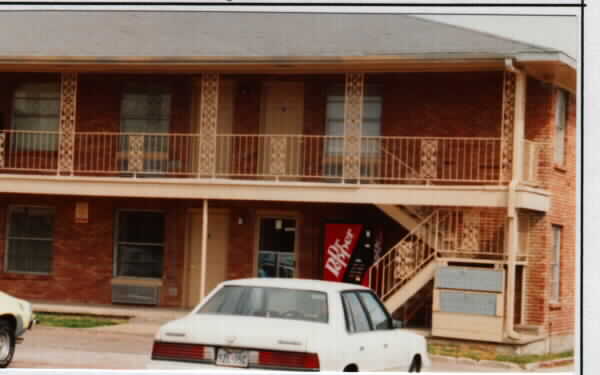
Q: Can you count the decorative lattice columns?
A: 4